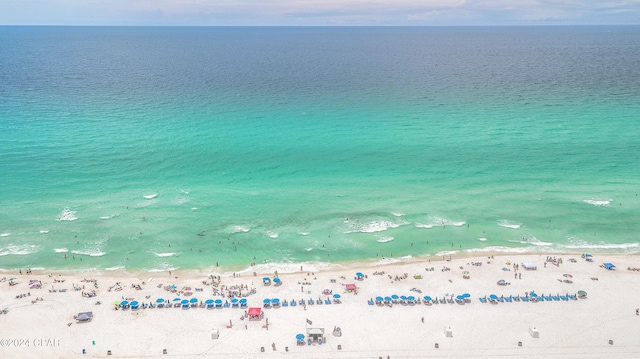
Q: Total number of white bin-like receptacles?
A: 3